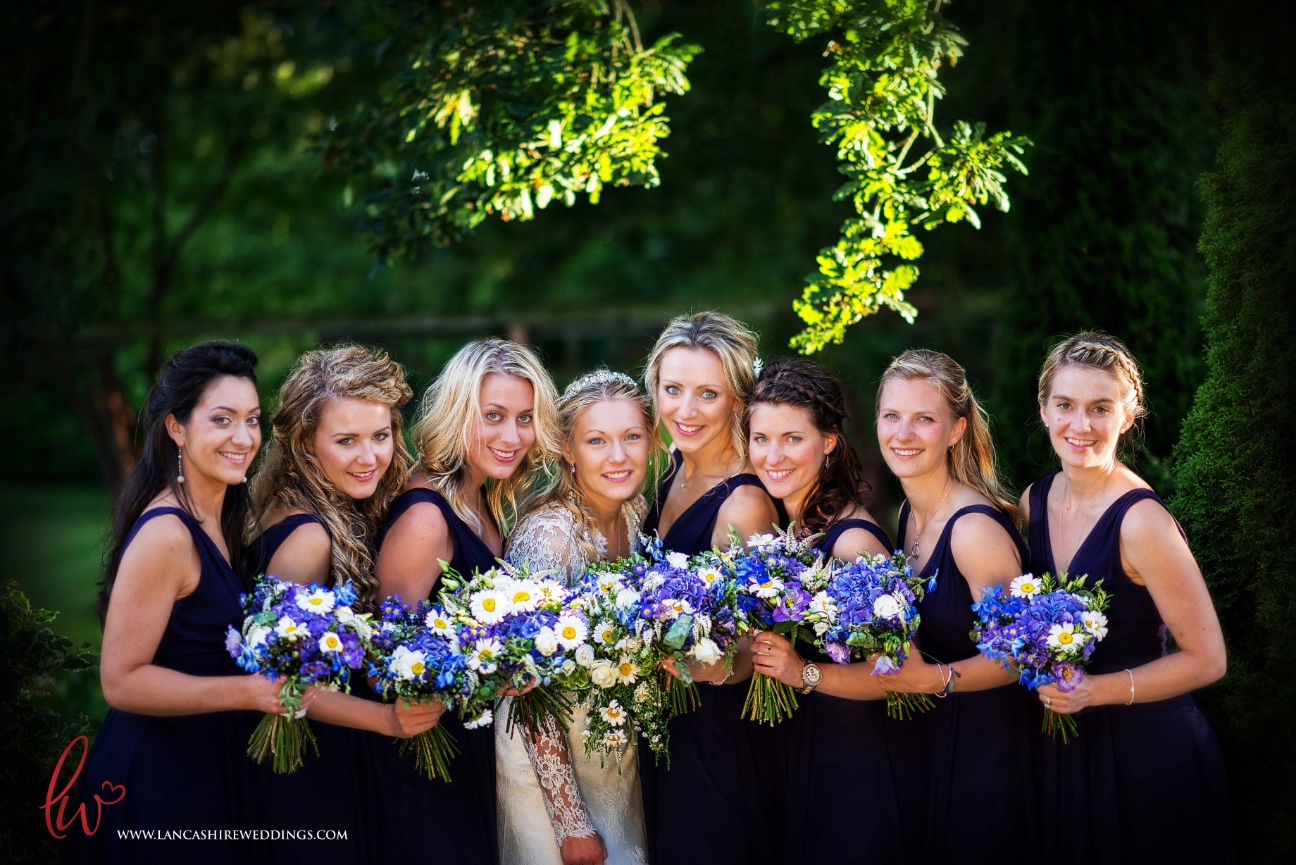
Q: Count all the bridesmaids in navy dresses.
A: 7